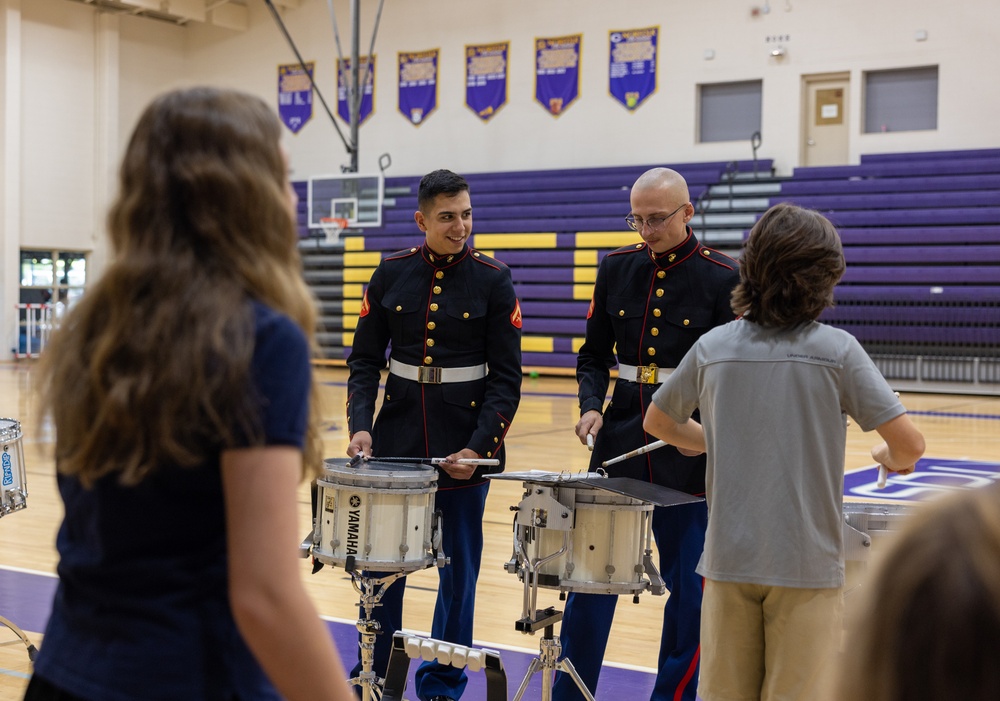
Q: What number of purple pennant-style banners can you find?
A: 6